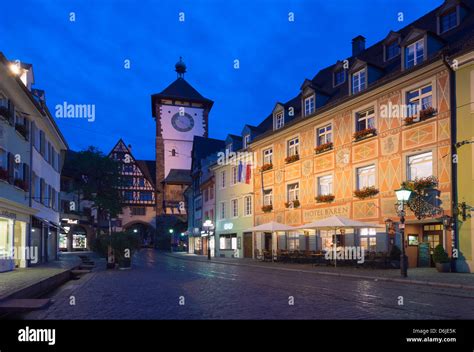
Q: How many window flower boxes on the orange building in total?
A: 10